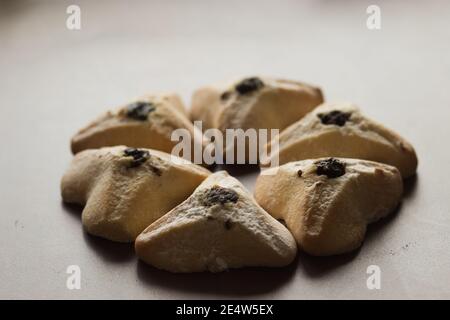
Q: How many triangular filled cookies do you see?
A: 6